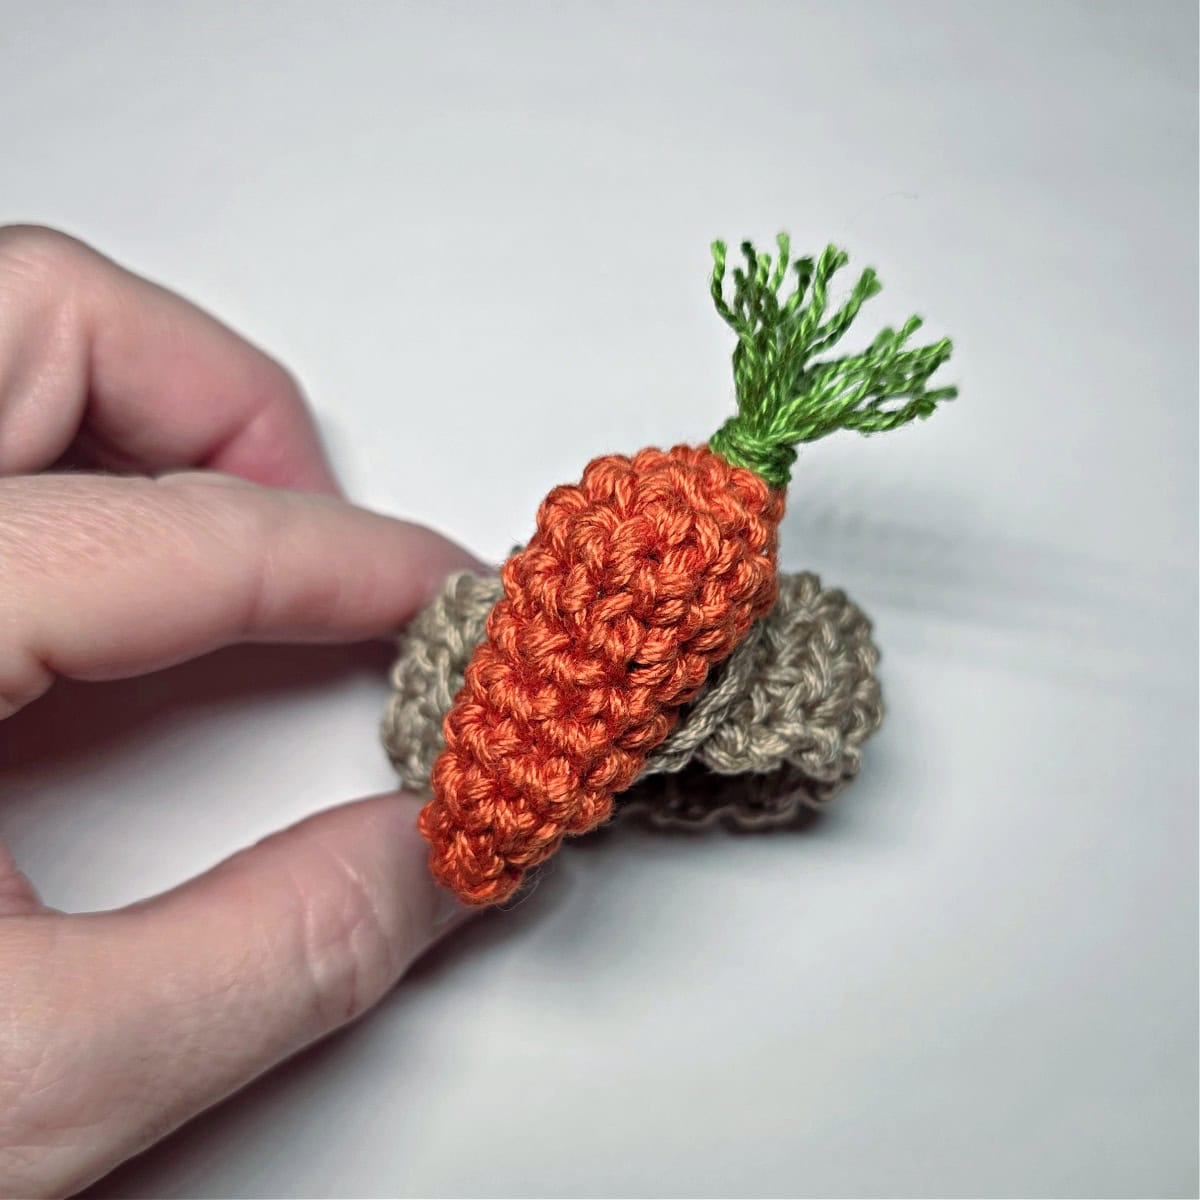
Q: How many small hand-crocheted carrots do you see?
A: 1